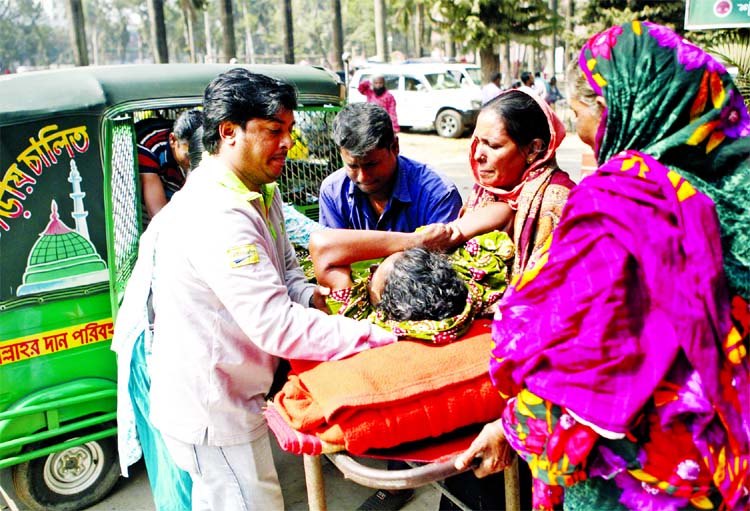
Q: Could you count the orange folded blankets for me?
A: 1